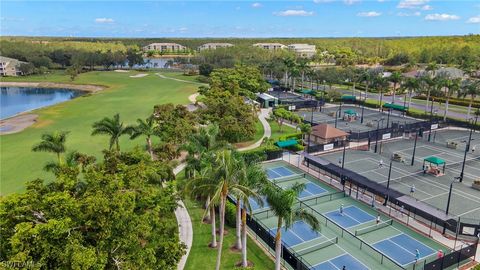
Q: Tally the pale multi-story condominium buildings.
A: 5